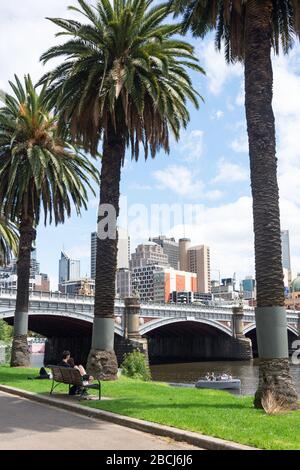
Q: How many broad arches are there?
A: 3